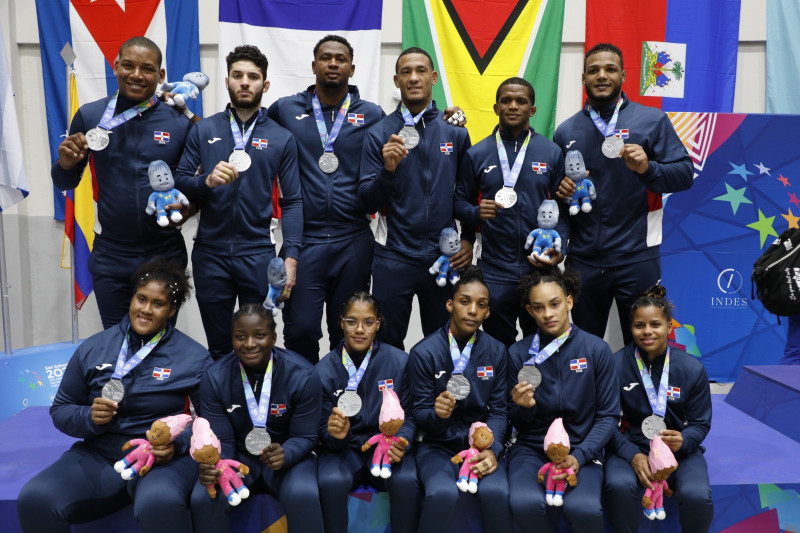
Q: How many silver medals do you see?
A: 12